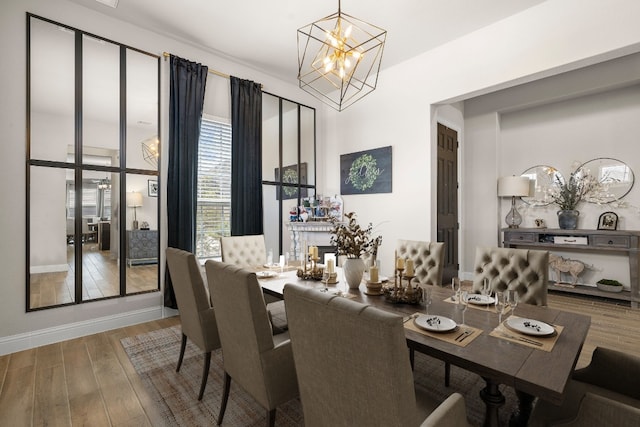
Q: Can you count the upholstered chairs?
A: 8